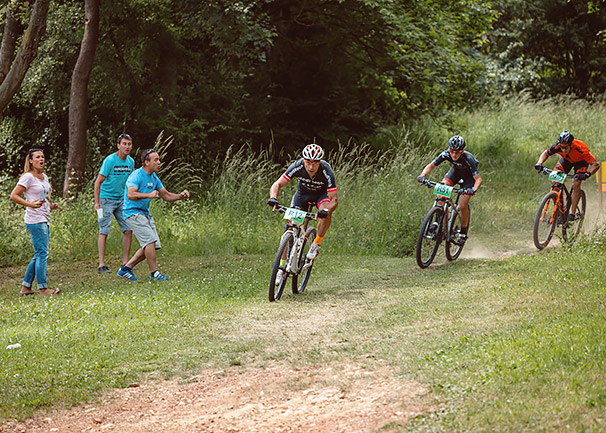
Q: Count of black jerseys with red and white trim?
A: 1